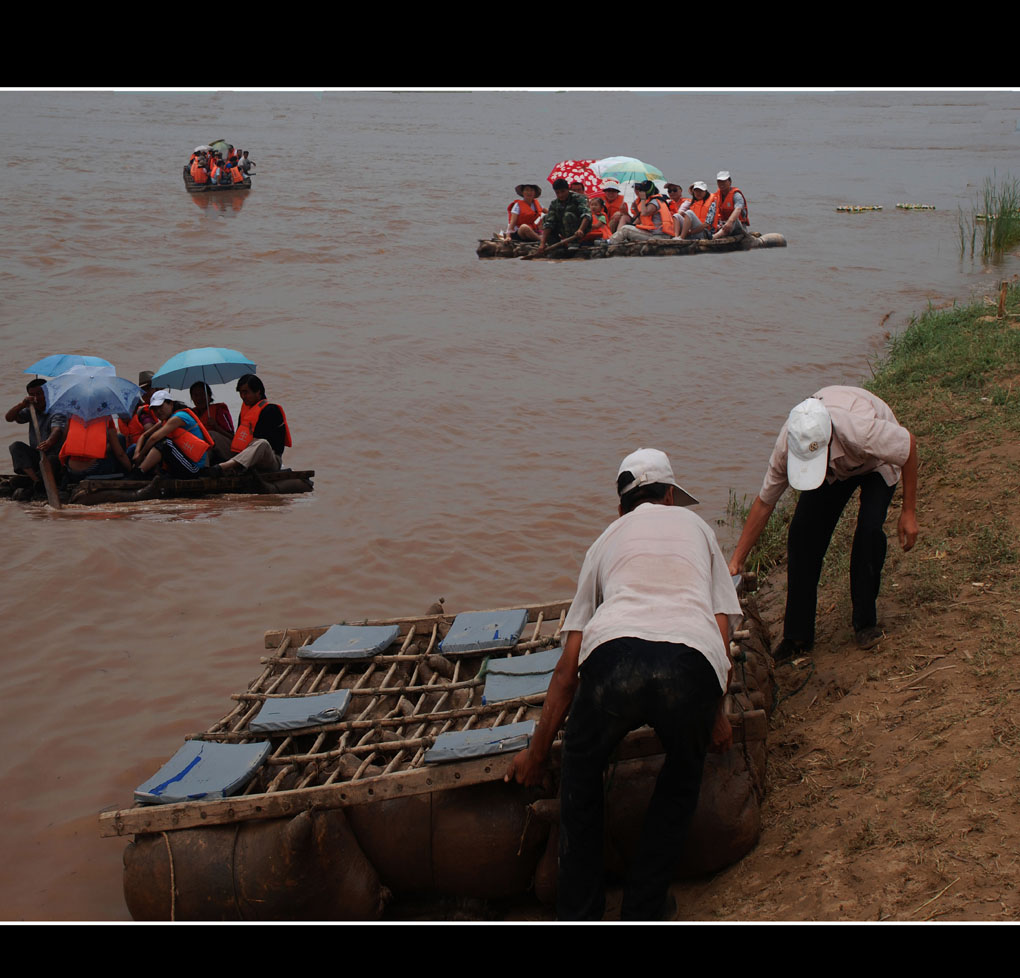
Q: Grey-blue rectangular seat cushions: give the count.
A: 6